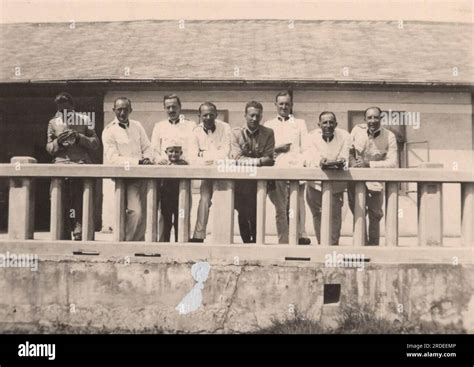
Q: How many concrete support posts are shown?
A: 14